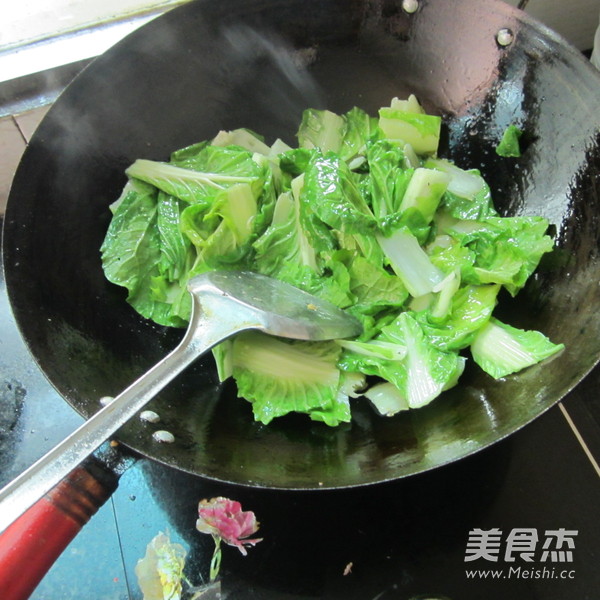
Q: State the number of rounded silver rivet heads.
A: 5